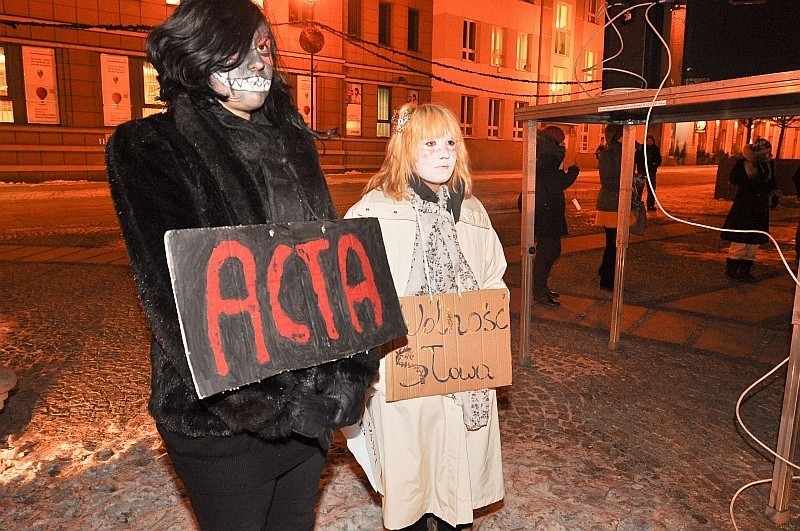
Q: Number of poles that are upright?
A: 3